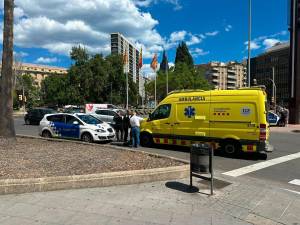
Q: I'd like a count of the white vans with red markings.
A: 1